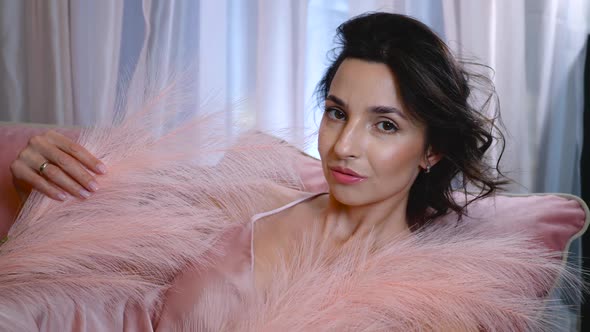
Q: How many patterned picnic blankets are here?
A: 0